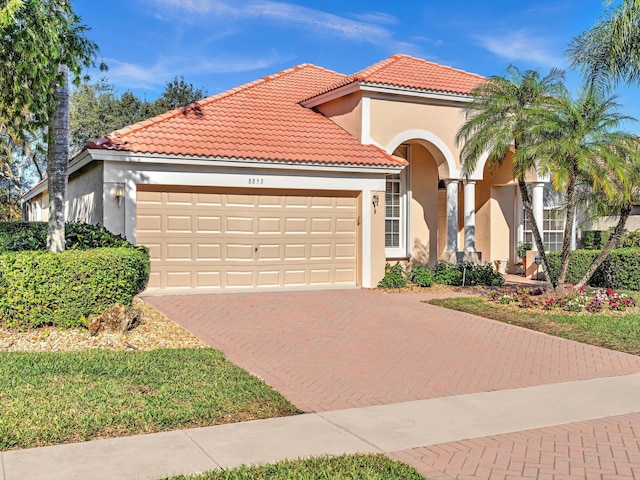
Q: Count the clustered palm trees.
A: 3